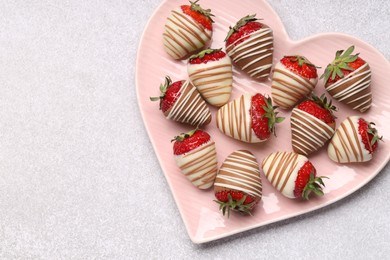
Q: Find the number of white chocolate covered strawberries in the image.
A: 7